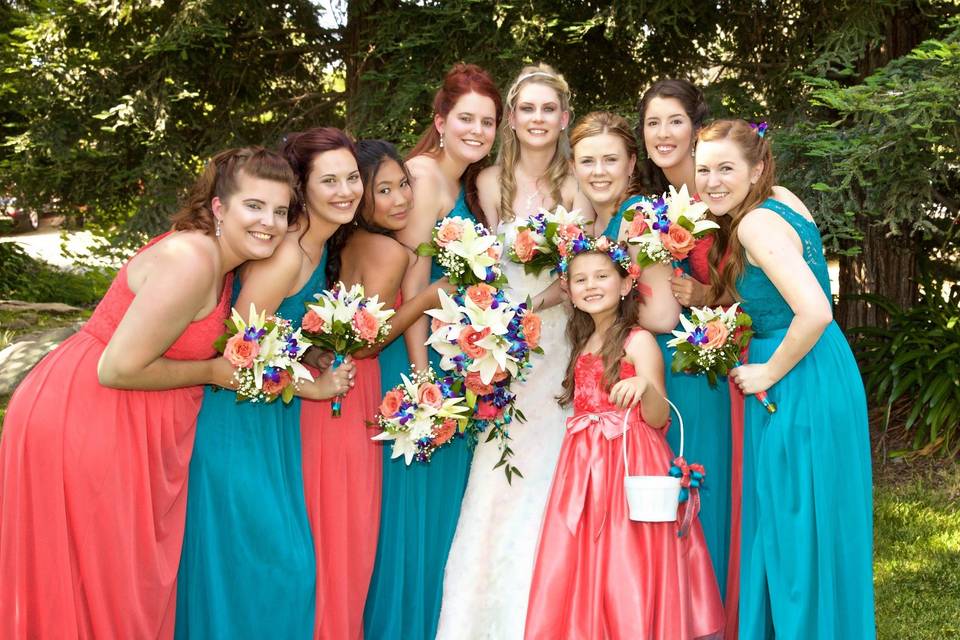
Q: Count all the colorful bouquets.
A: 8